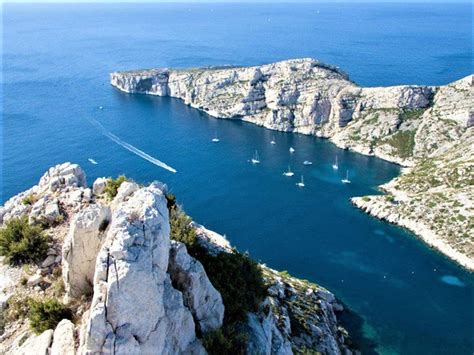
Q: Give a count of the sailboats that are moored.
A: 7